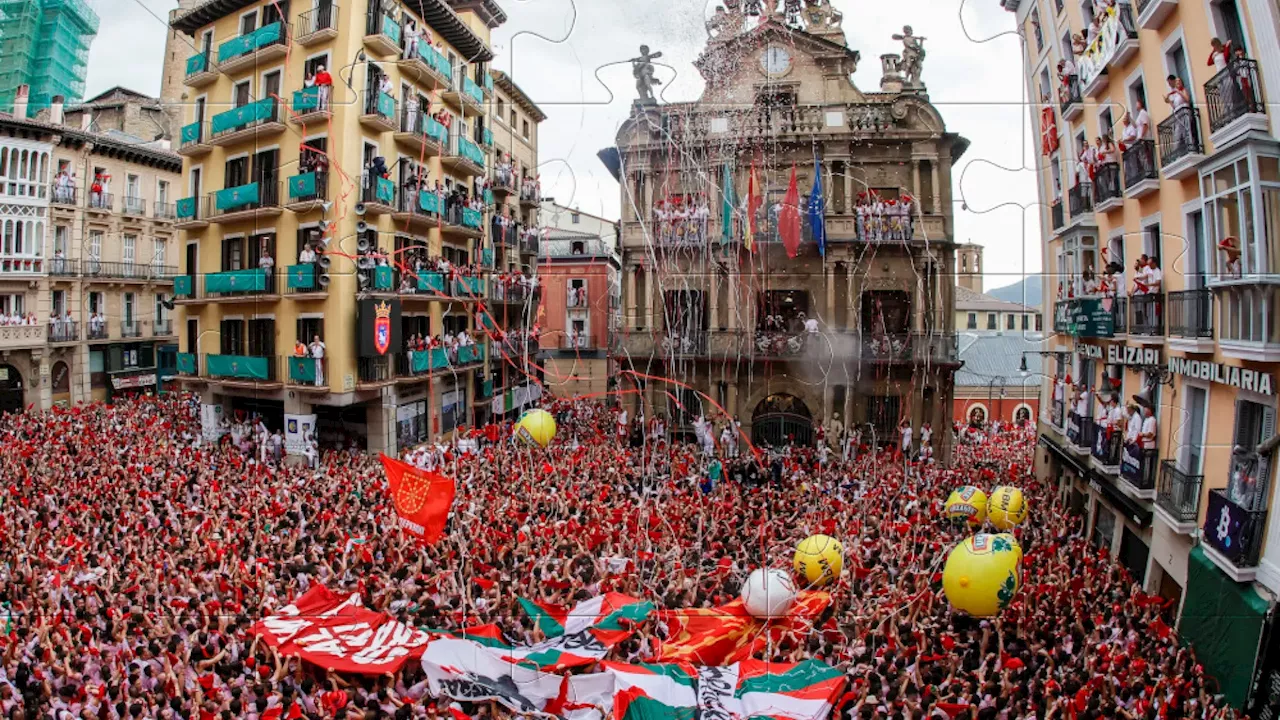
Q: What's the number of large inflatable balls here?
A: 6